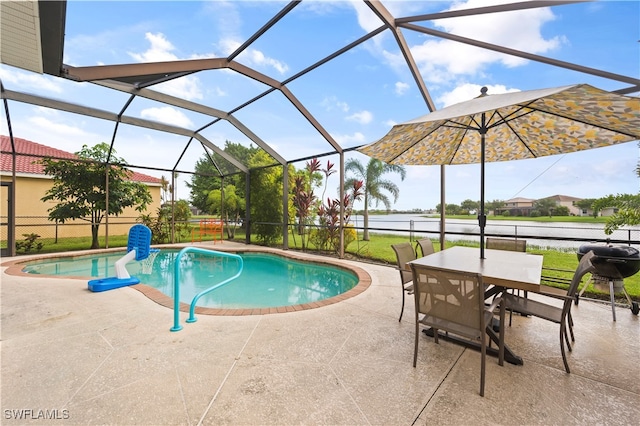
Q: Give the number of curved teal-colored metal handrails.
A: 1